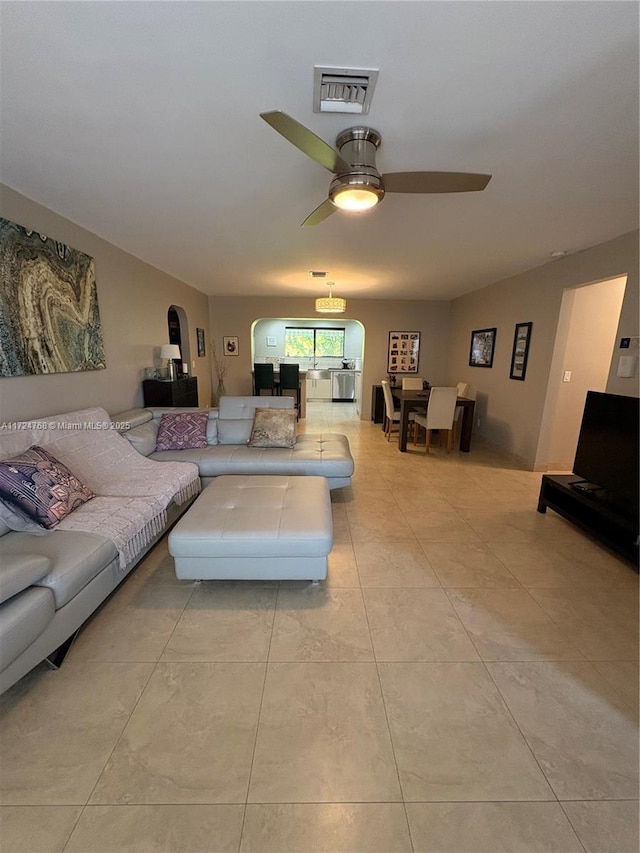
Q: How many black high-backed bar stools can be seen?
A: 2